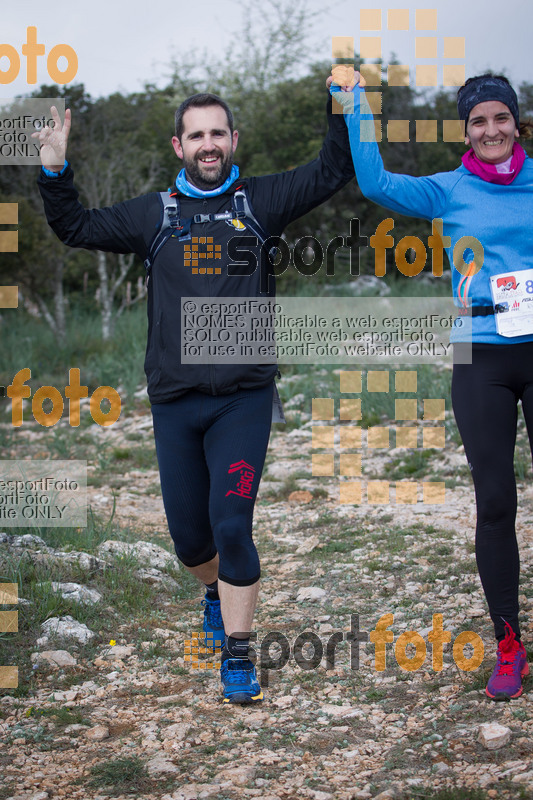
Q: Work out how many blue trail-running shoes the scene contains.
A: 2